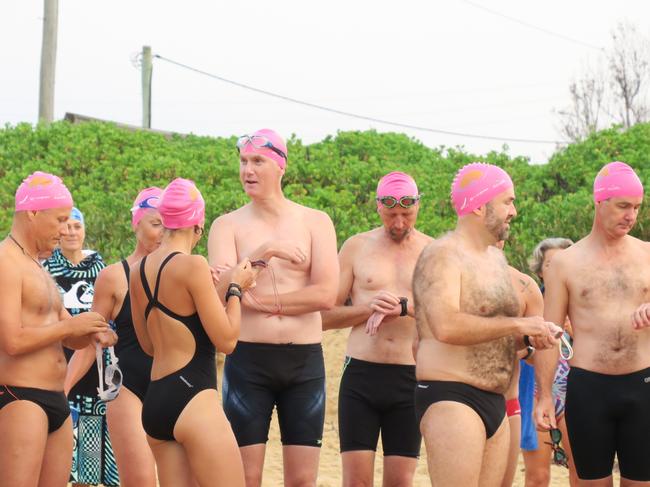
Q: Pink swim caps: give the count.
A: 7